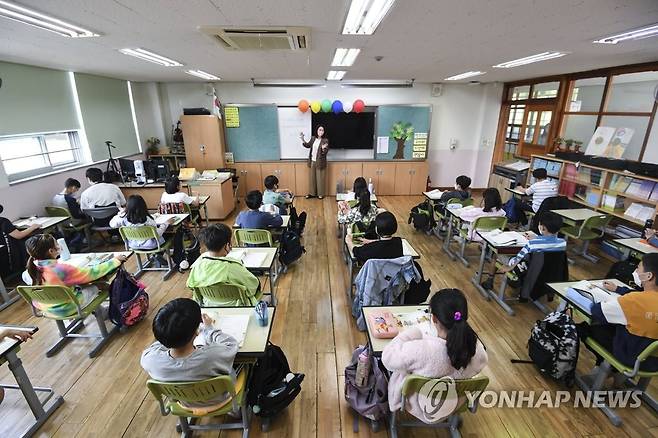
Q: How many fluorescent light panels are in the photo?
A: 9